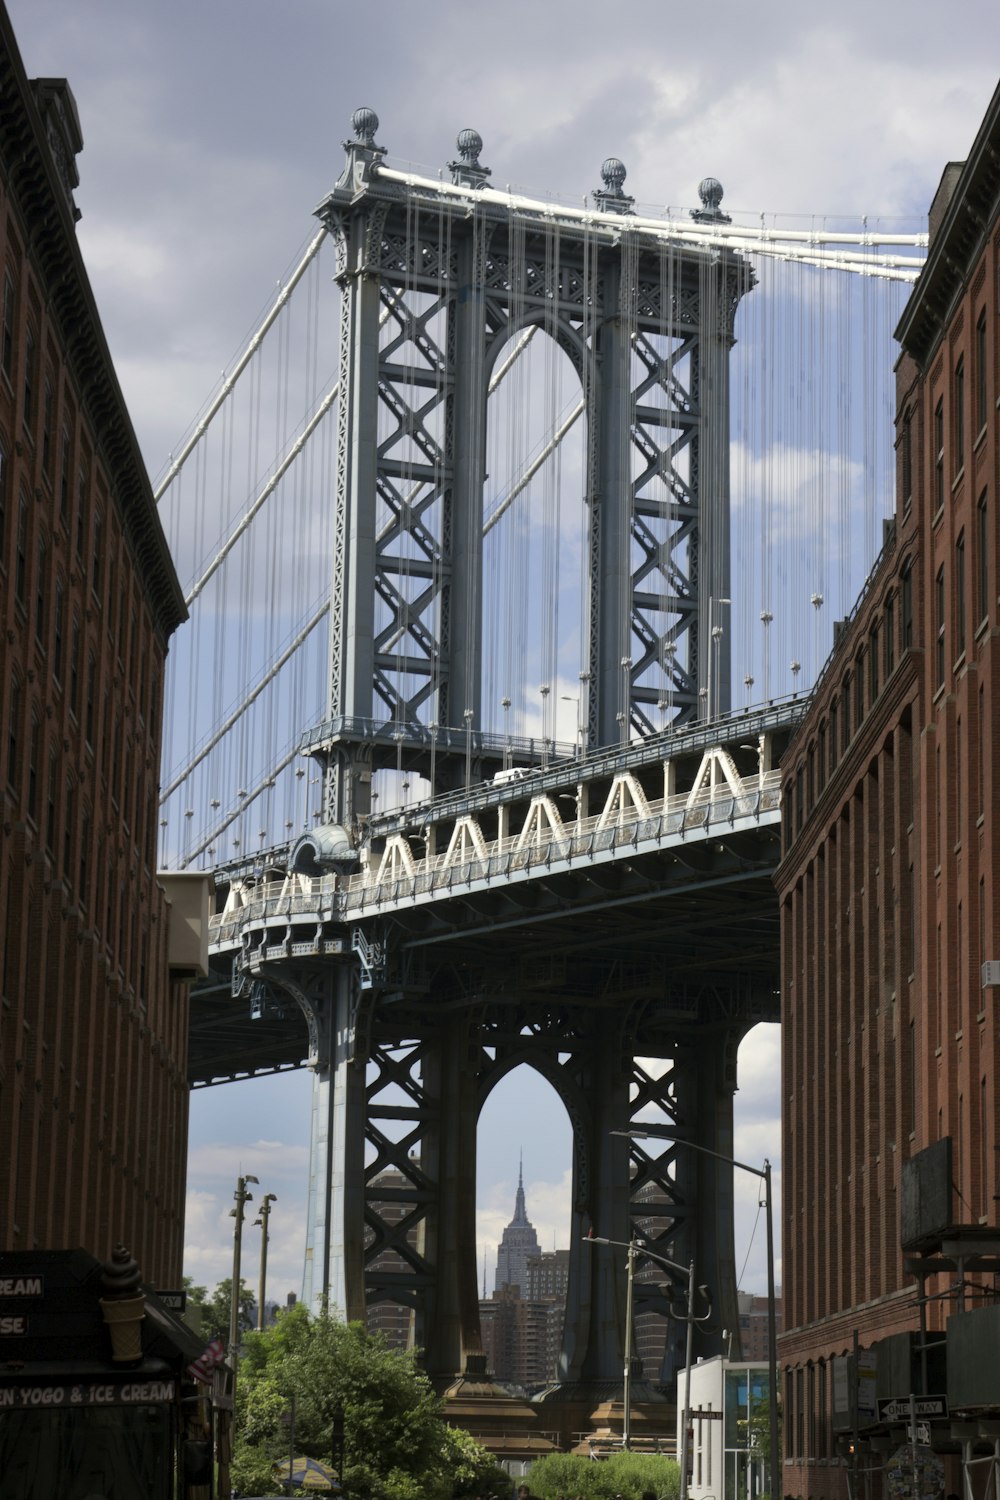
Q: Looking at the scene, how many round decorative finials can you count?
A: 4